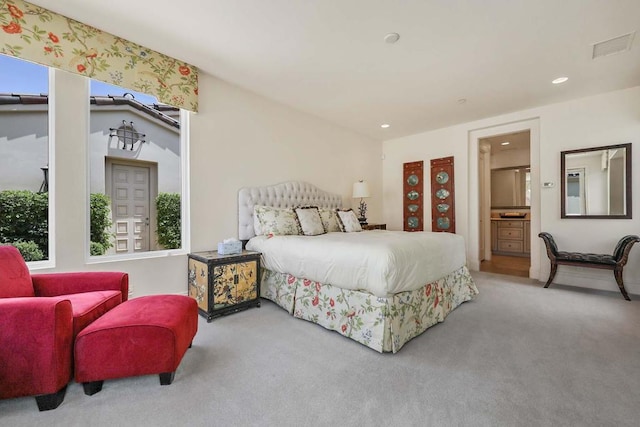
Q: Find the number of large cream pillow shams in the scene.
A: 2